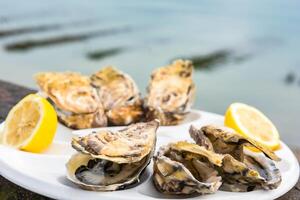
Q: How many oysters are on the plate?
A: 6